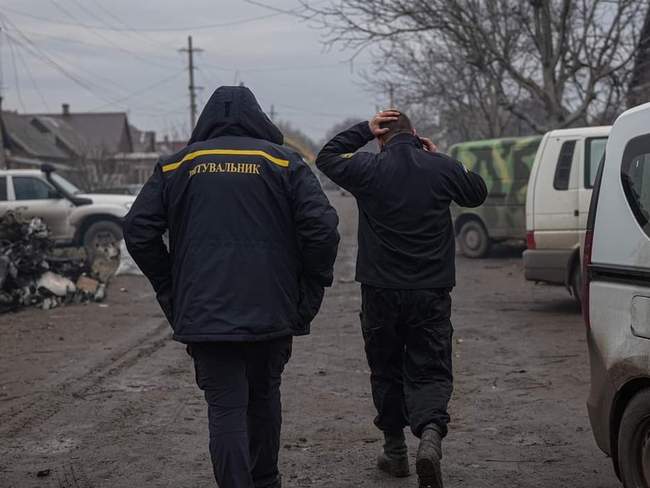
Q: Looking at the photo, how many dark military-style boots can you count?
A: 2